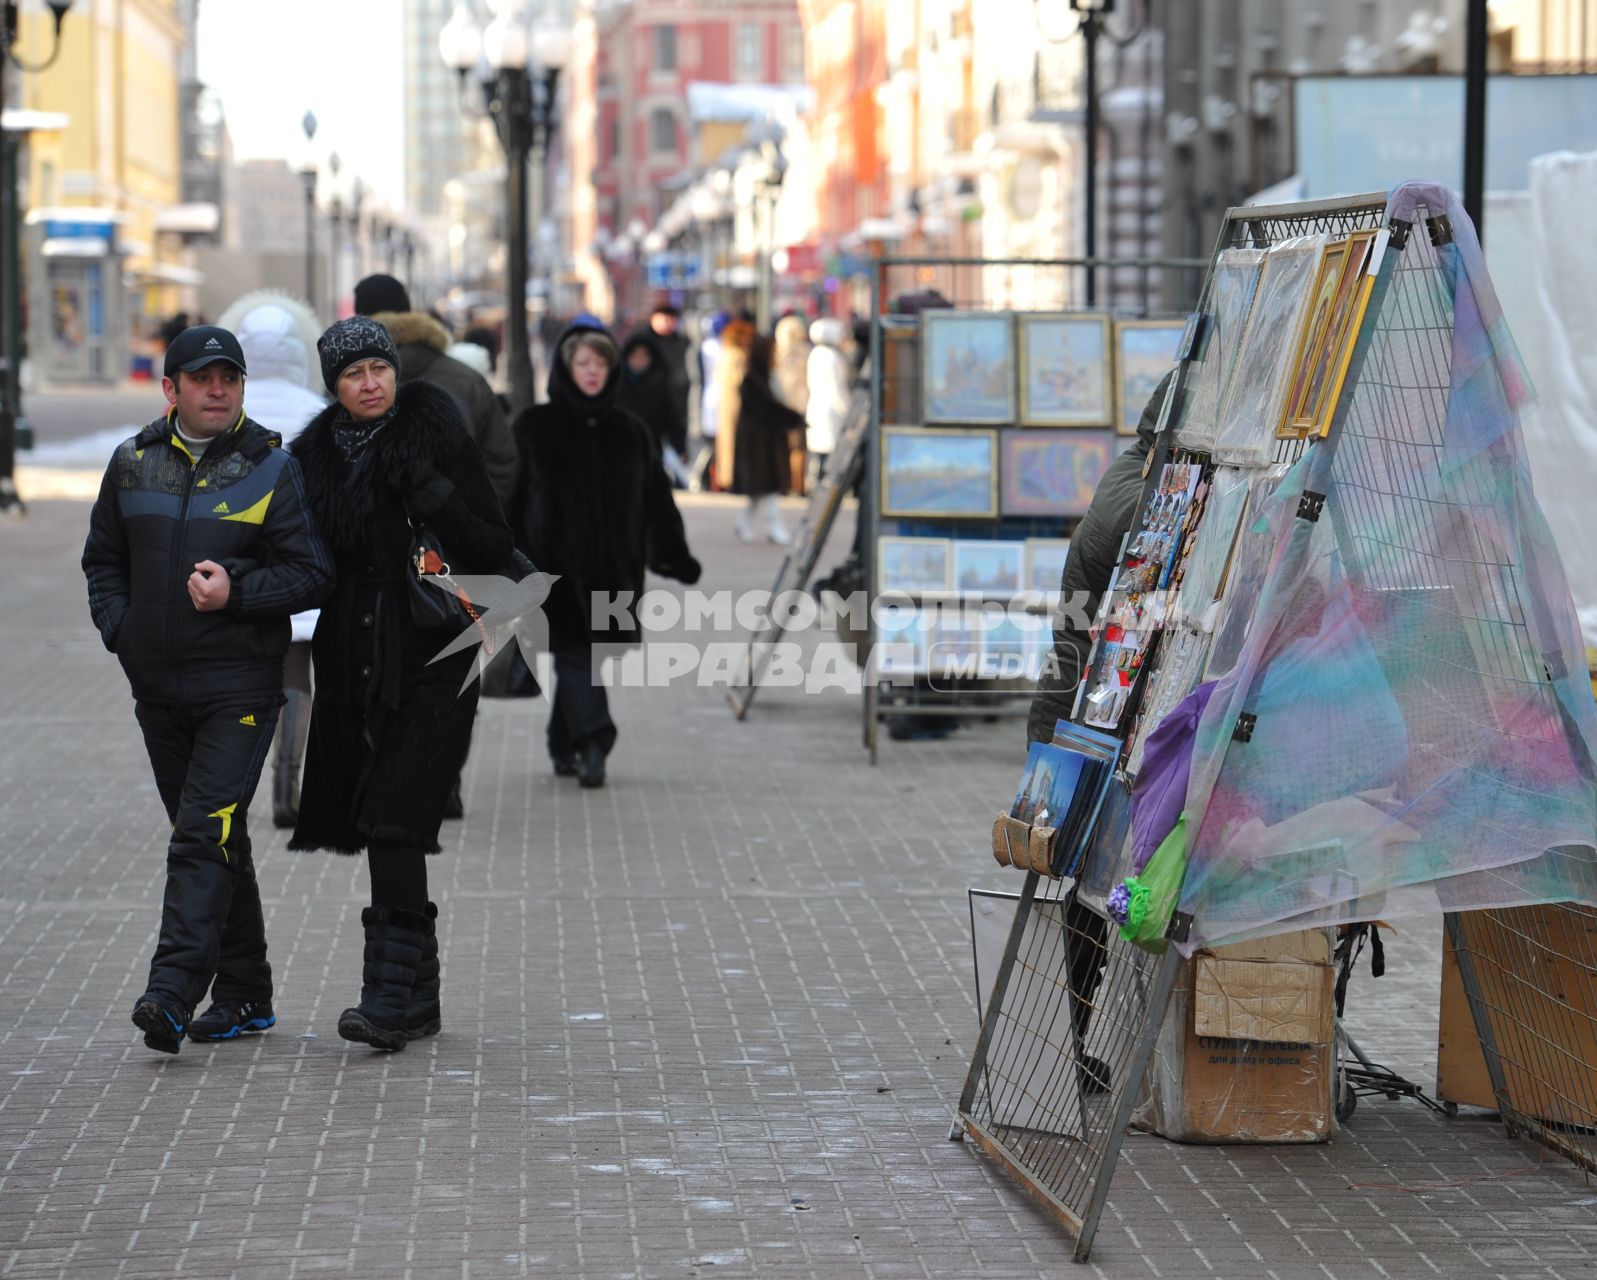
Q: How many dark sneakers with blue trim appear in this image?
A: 2